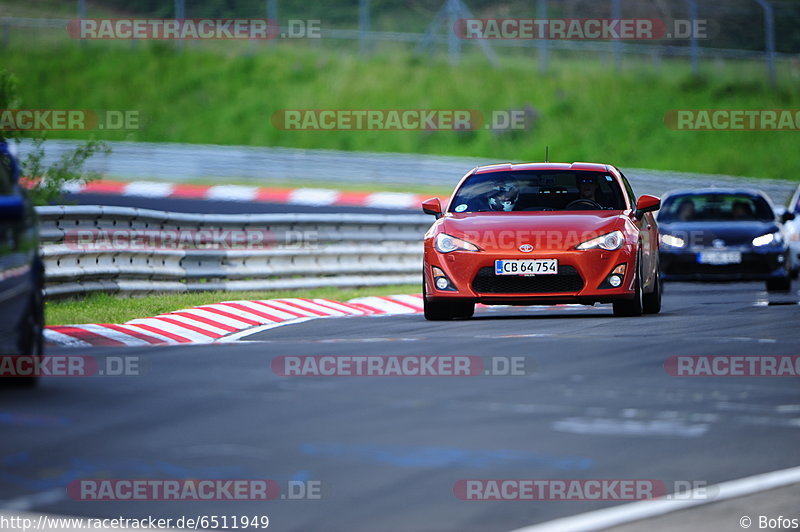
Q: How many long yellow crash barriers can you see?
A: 0